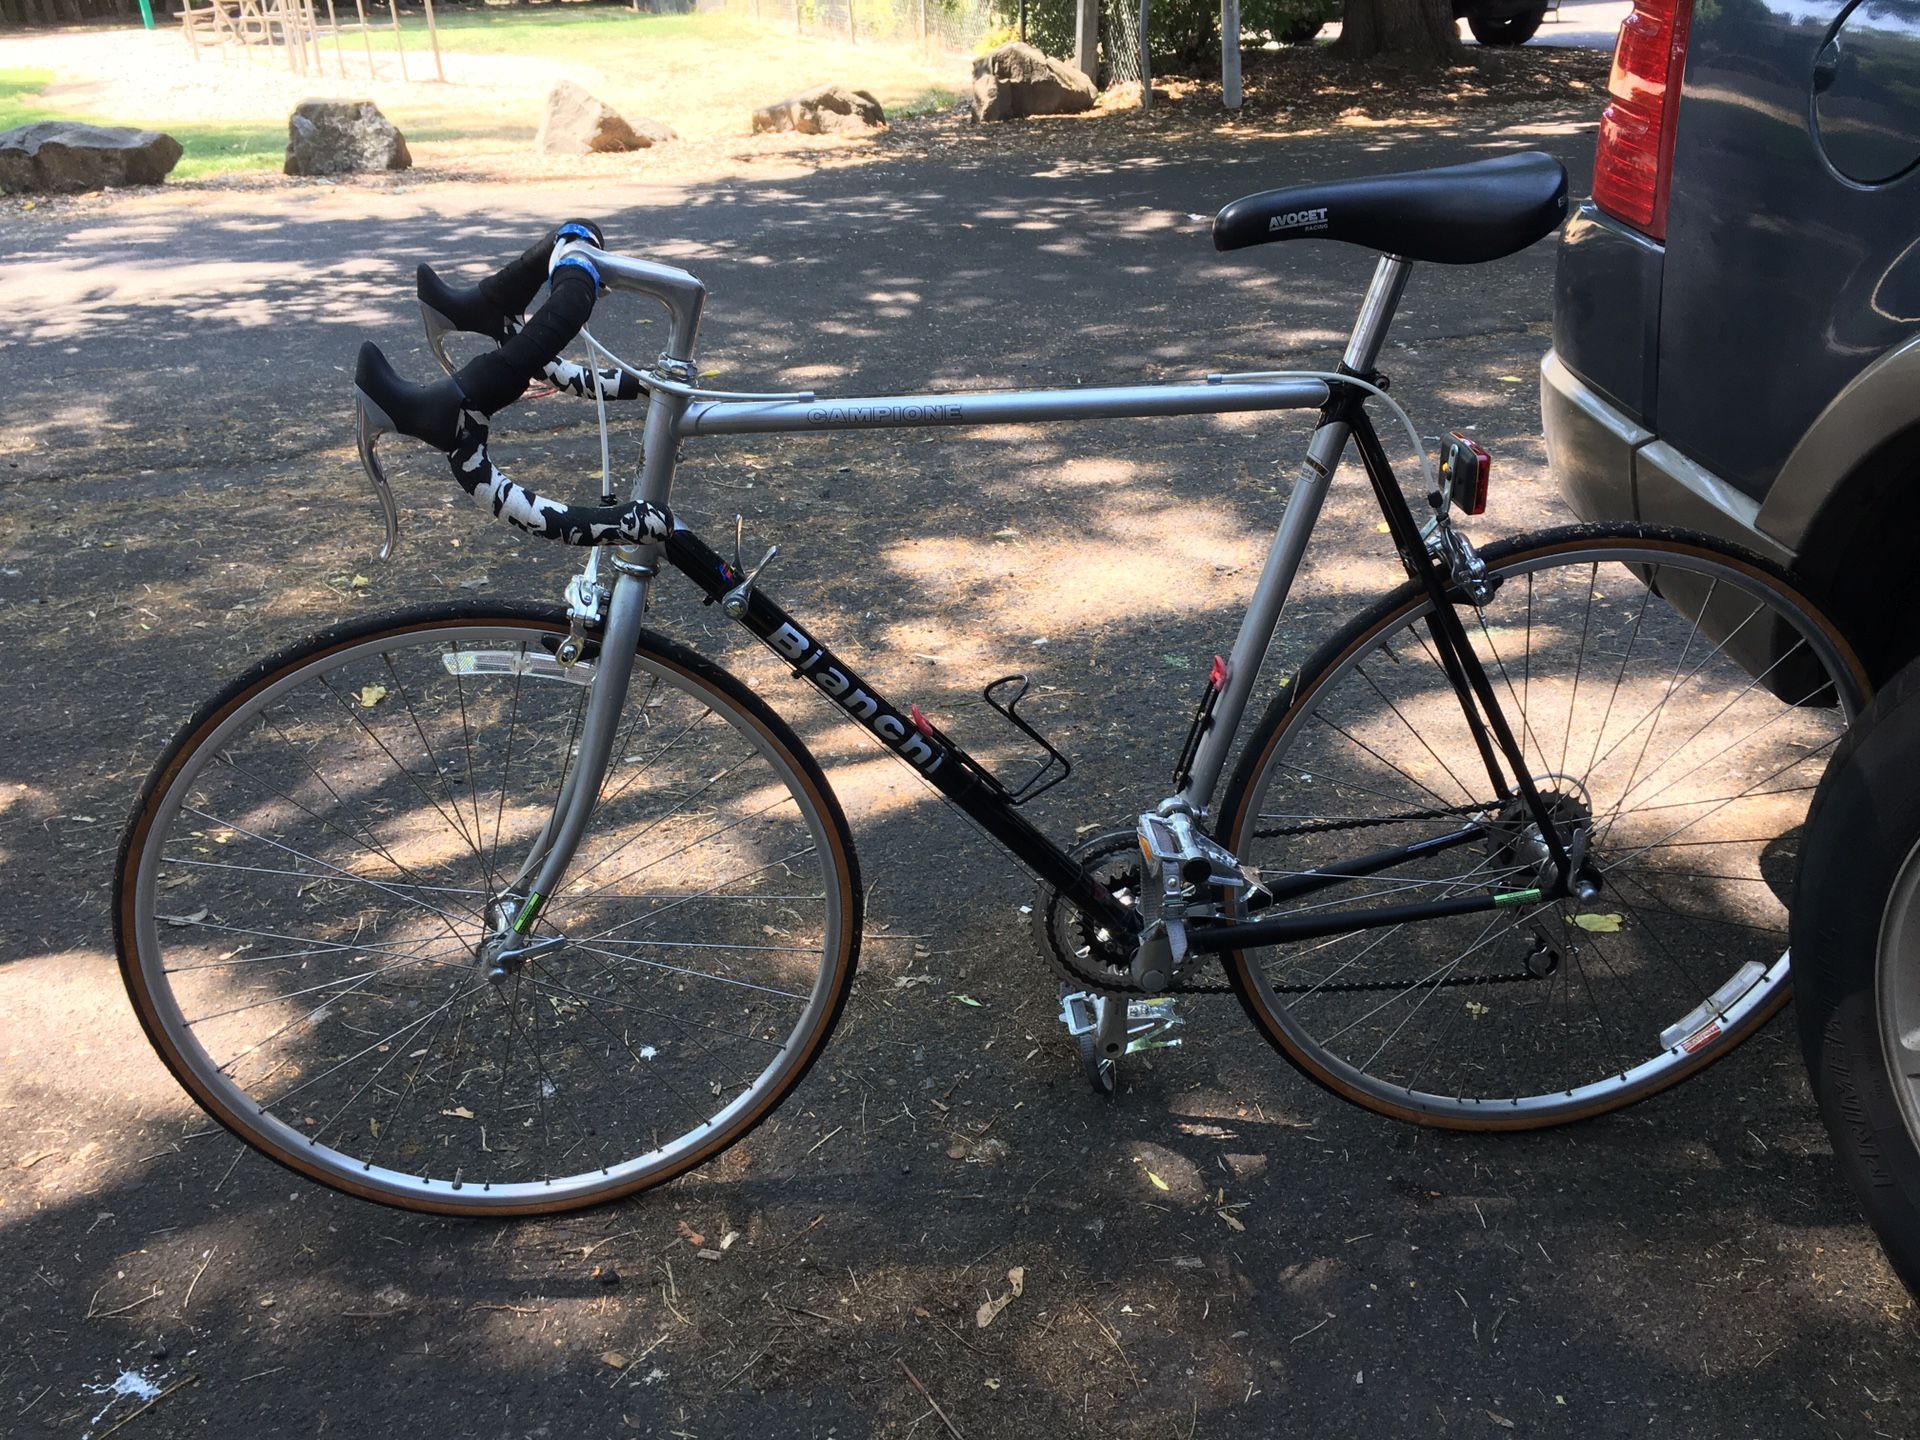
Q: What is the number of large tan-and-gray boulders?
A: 5